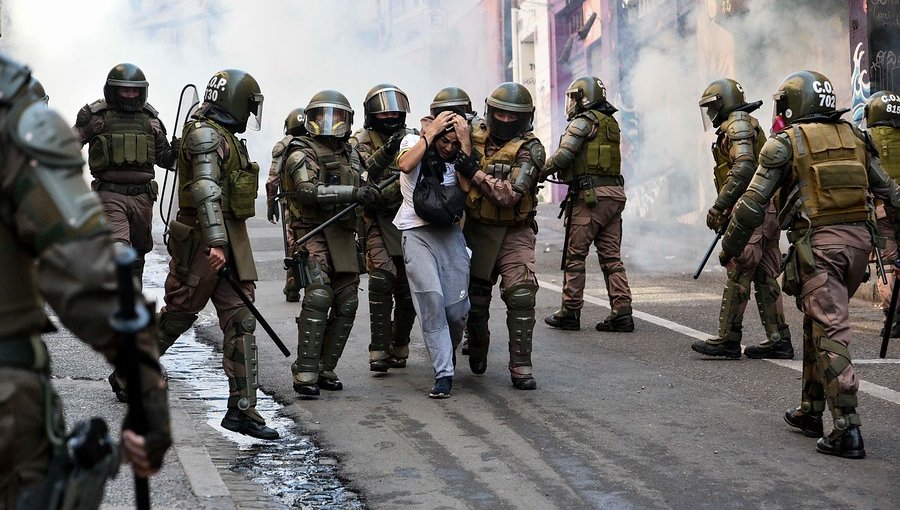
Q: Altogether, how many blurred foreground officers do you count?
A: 1